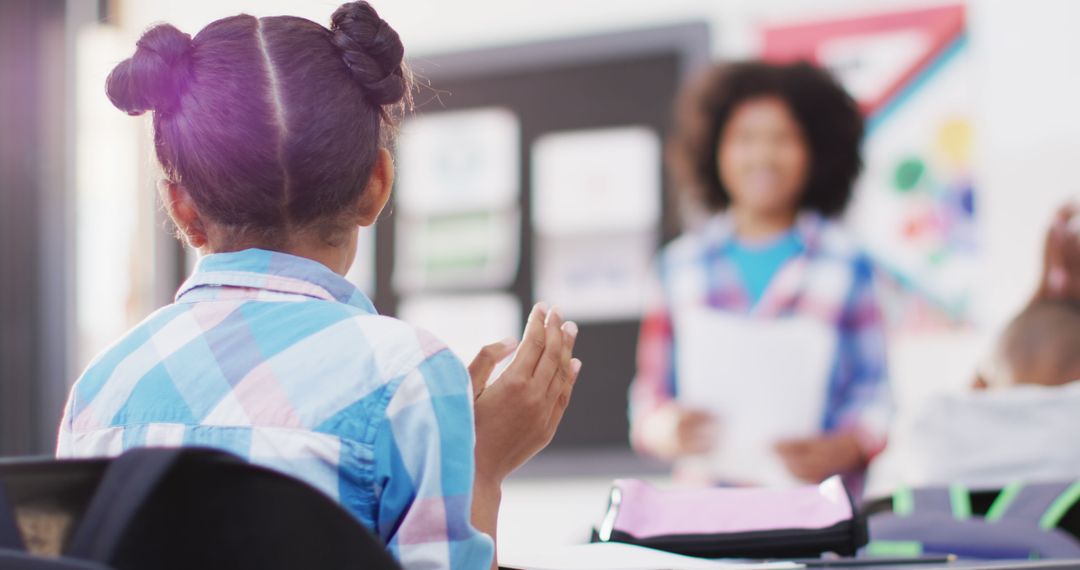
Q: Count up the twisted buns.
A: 2